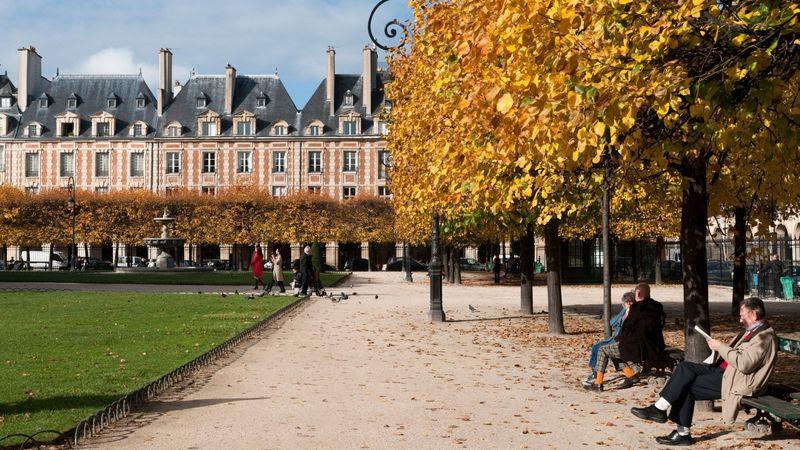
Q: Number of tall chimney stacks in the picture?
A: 5